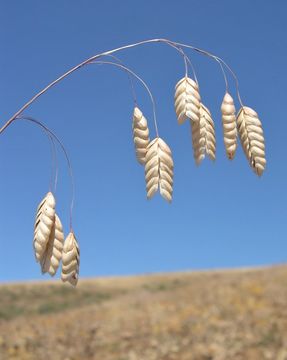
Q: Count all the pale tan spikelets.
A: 9